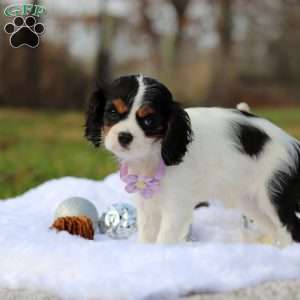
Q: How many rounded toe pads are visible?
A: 4